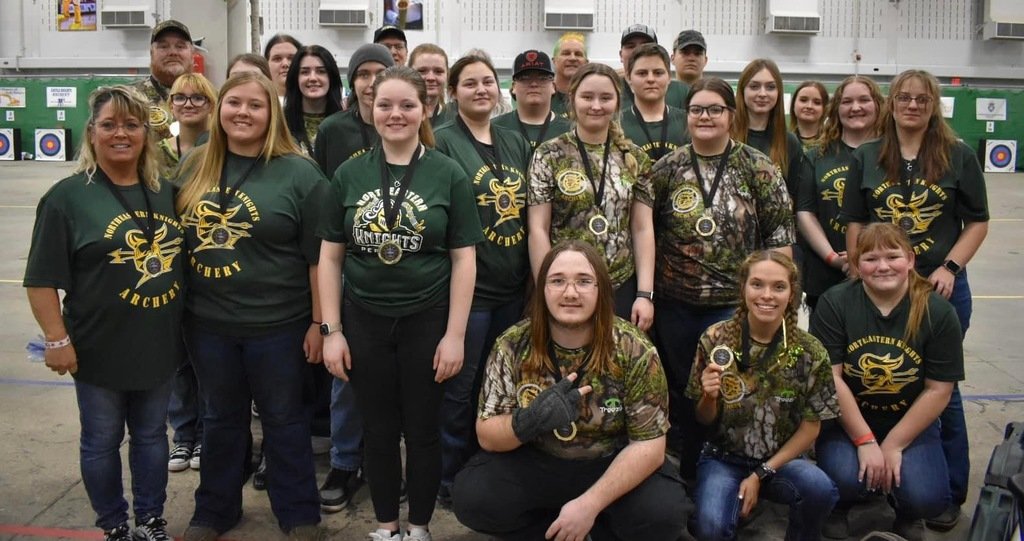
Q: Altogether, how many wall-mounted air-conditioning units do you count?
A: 5